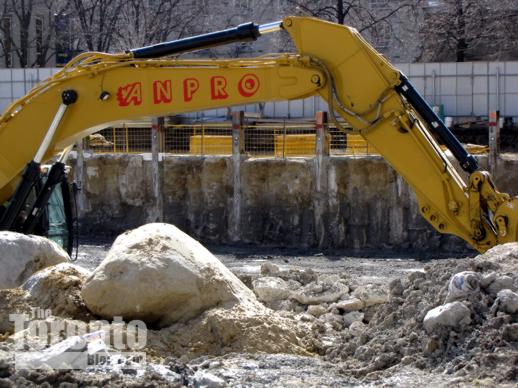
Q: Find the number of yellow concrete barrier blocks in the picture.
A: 3